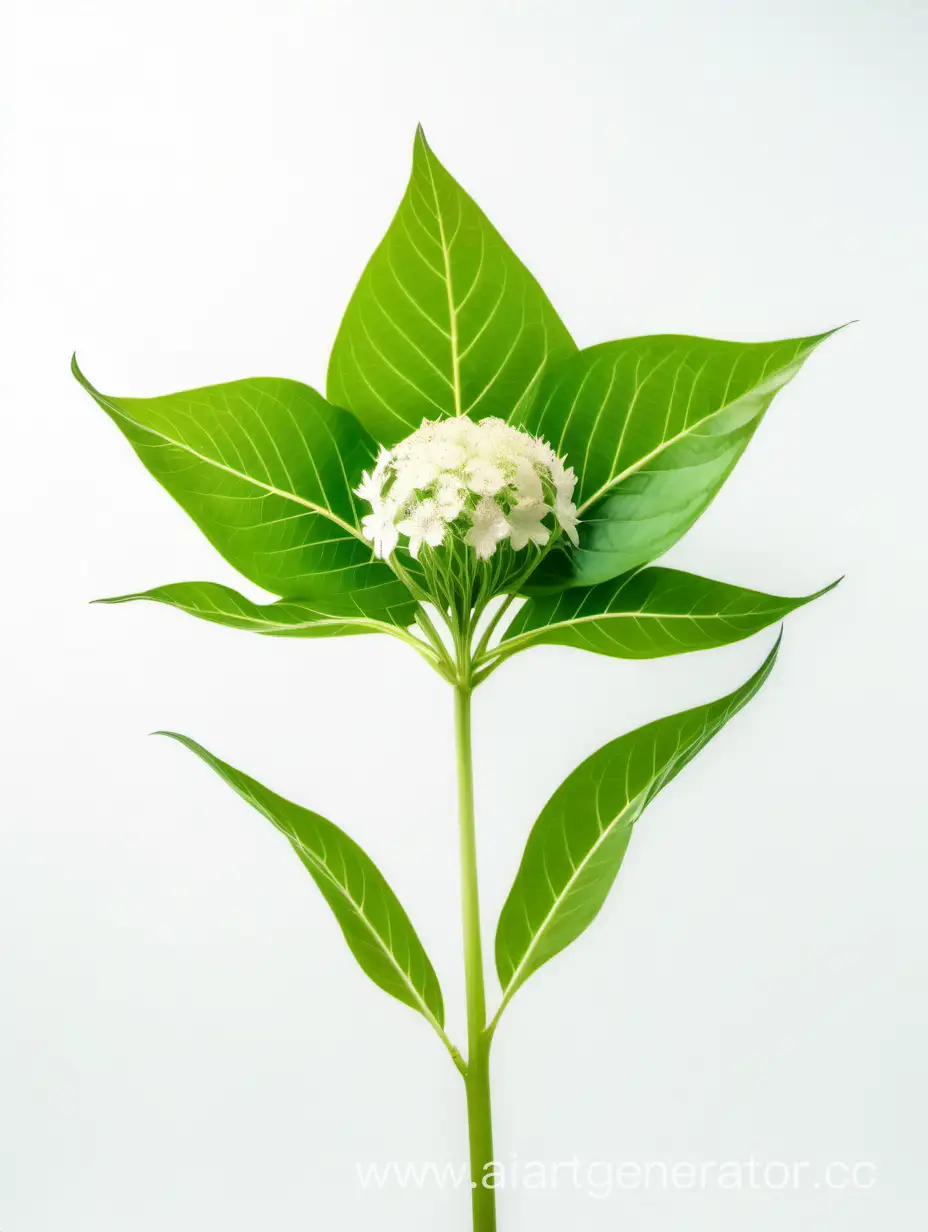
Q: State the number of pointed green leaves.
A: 7